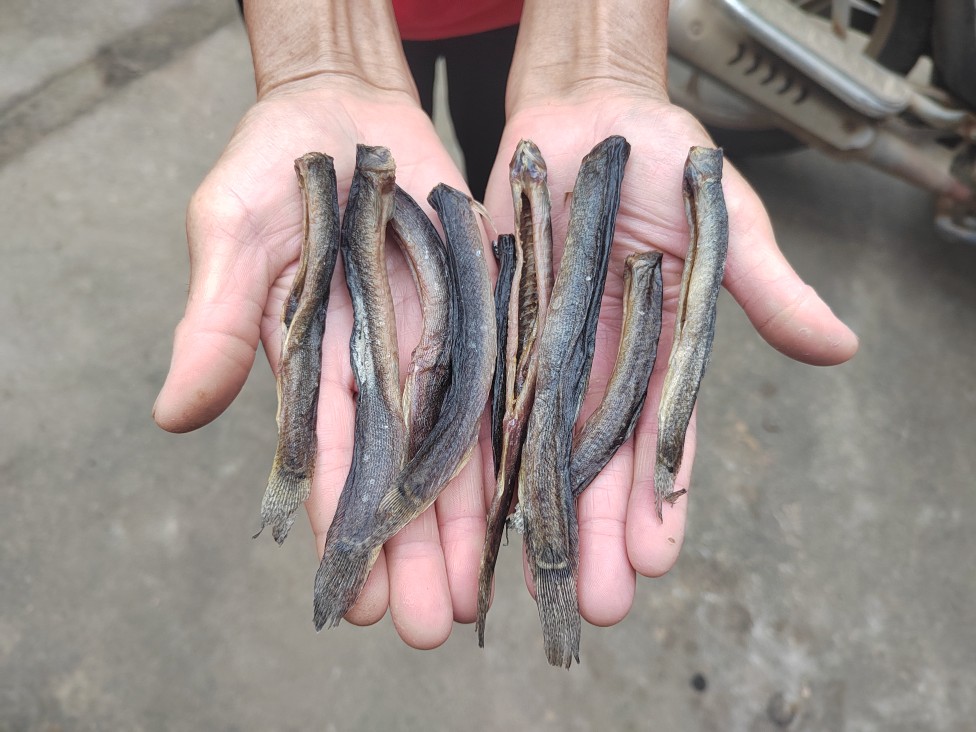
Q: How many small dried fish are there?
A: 9